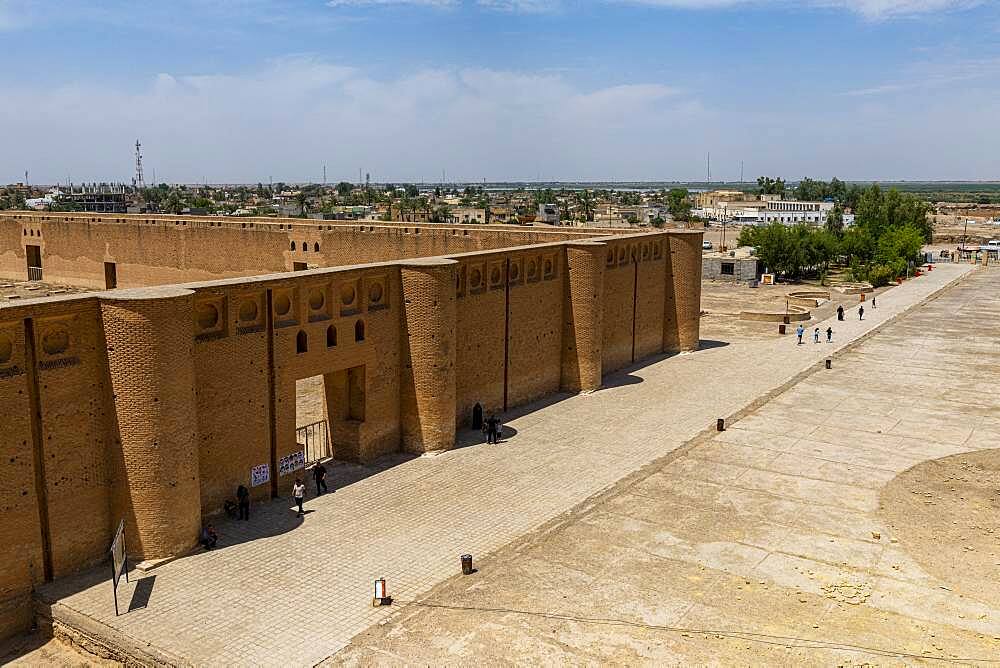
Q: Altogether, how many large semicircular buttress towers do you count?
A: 4